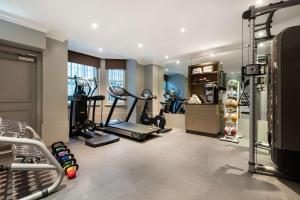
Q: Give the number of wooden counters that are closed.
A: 1